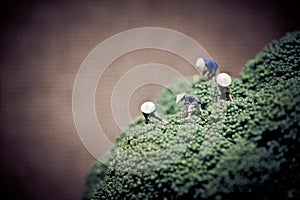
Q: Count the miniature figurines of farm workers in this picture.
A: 4